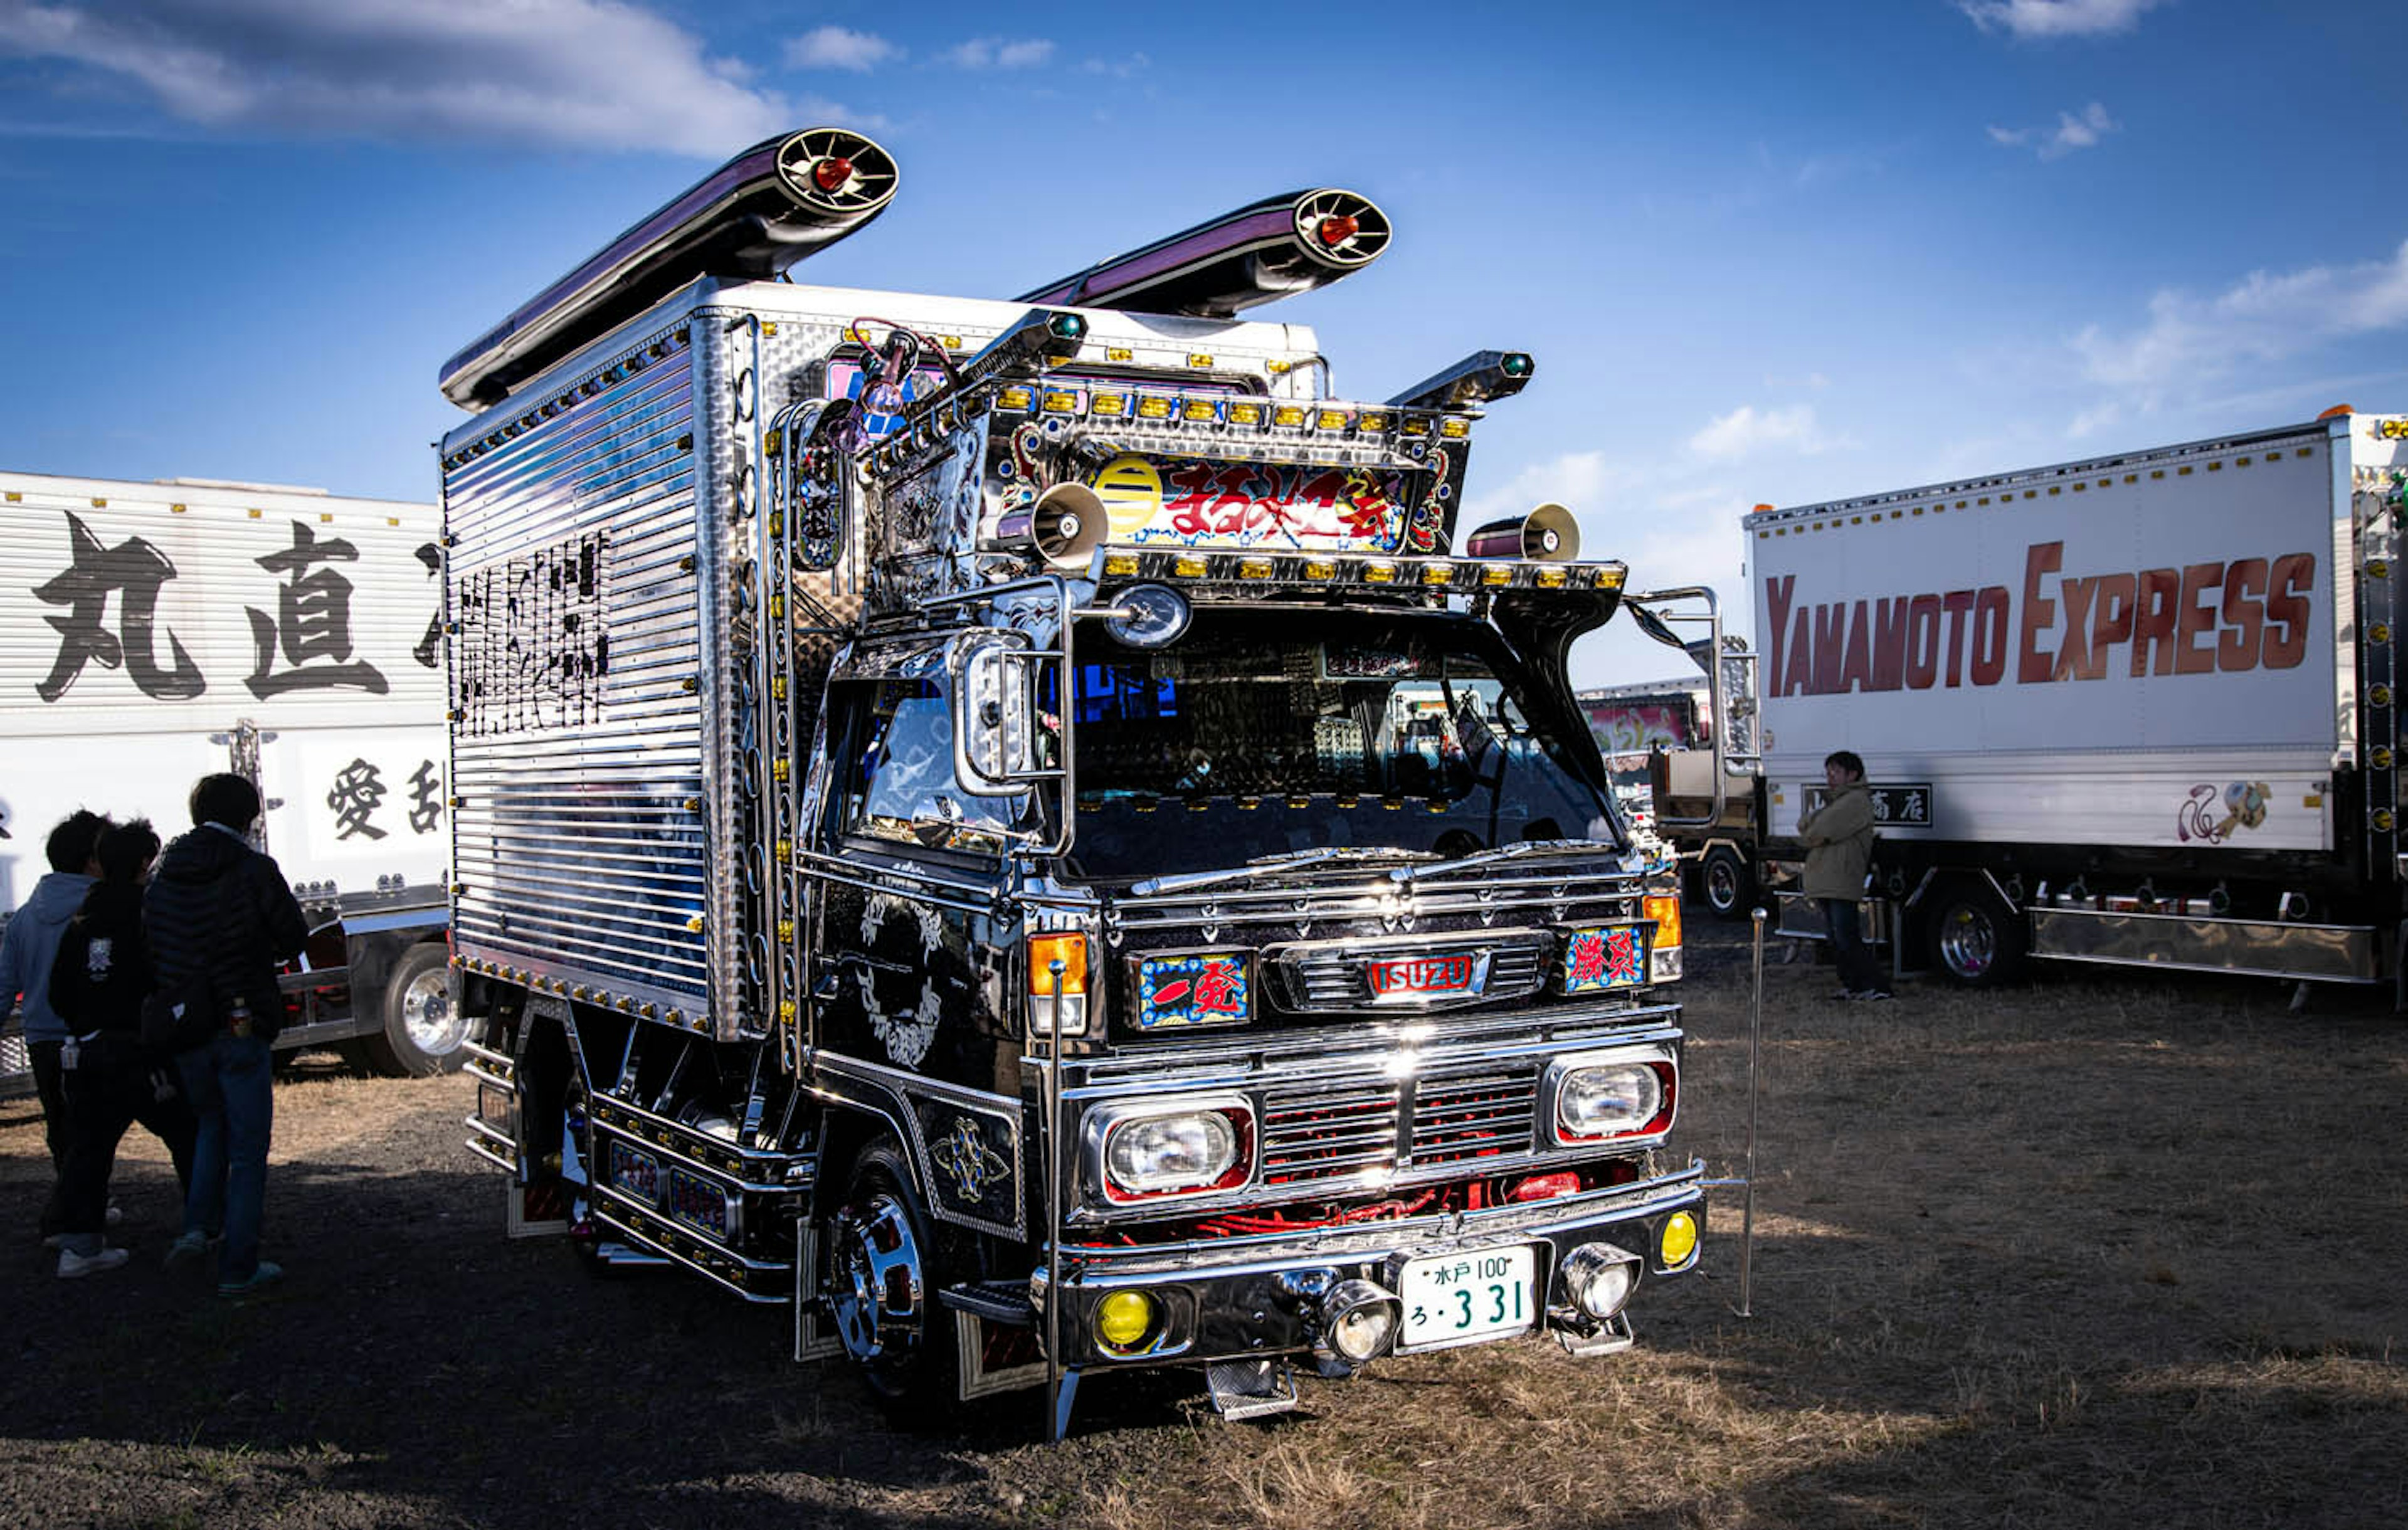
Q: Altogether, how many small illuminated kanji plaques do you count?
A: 2